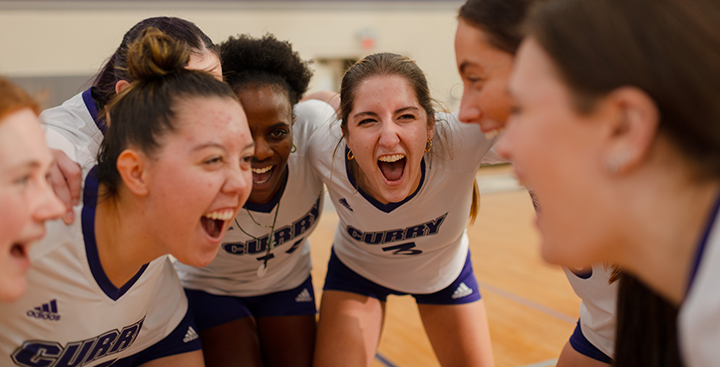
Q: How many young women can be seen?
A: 7